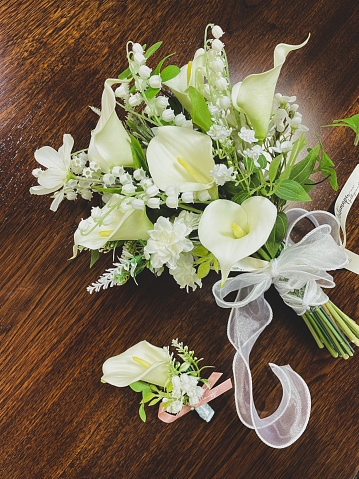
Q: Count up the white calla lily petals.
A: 7